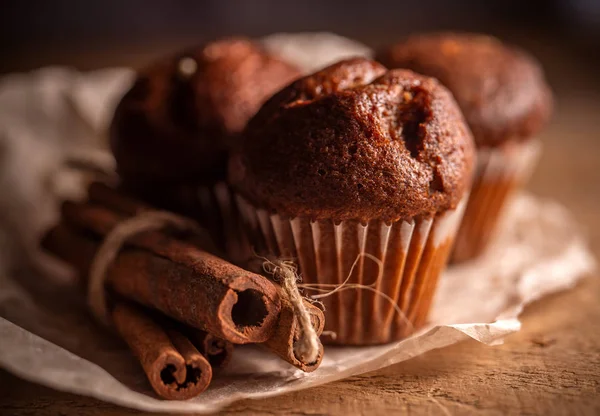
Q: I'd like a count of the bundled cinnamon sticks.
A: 4